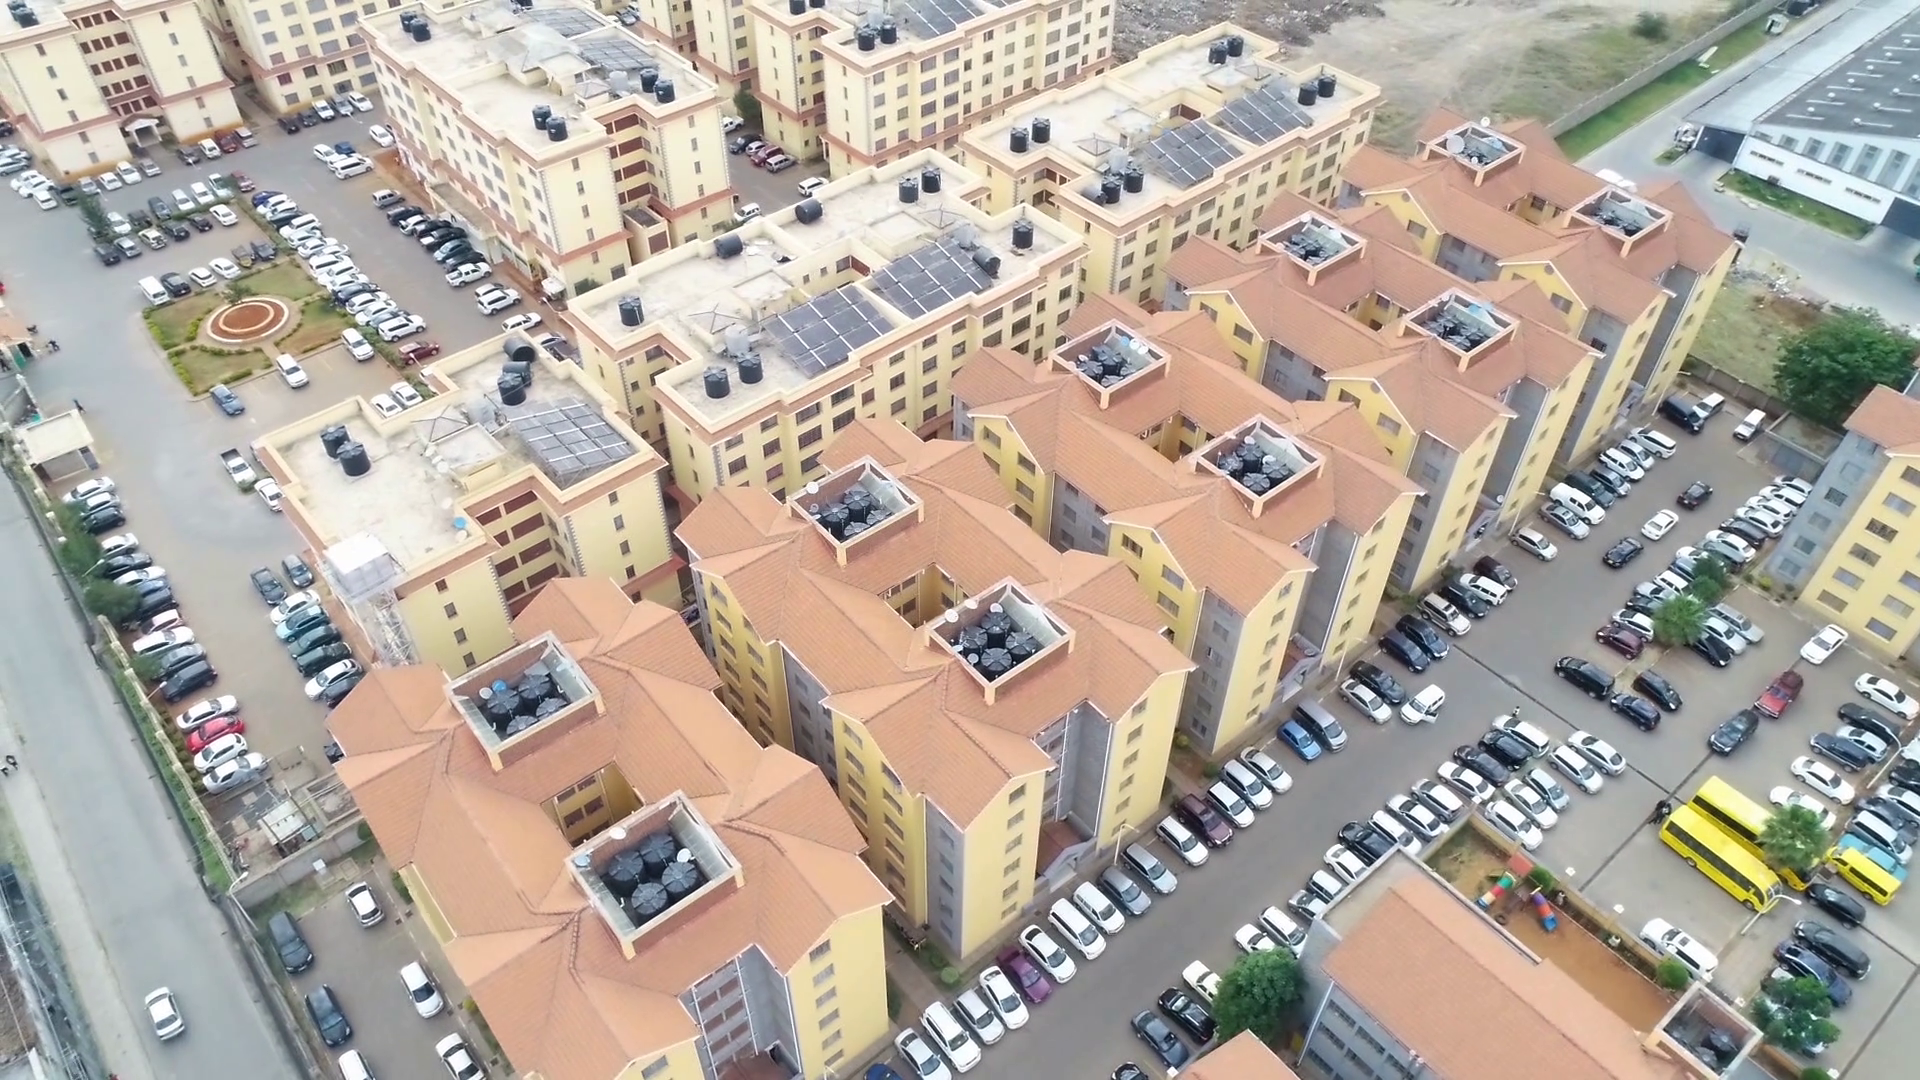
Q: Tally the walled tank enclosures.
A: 11